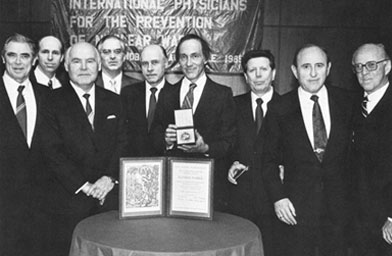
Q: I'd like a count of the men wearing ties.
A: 9